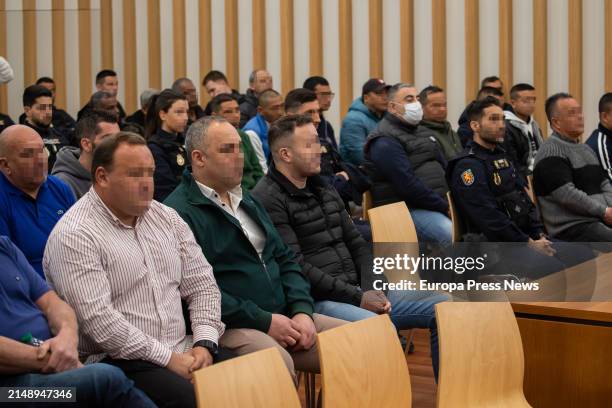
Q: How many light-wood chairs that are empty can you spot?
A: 4